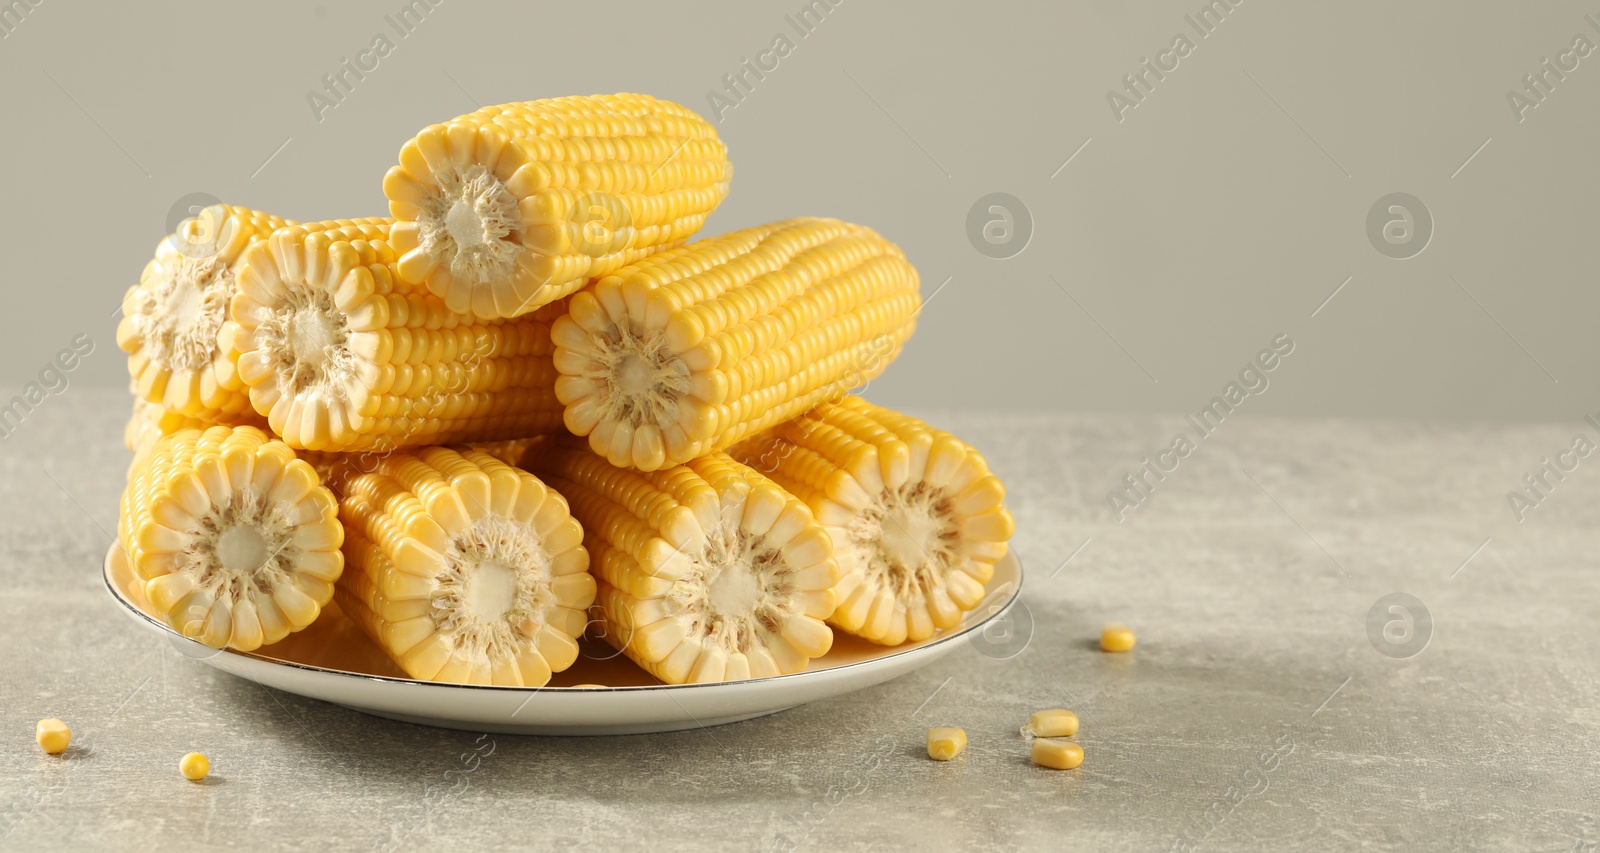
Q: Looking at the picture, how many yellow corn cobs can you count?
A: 9